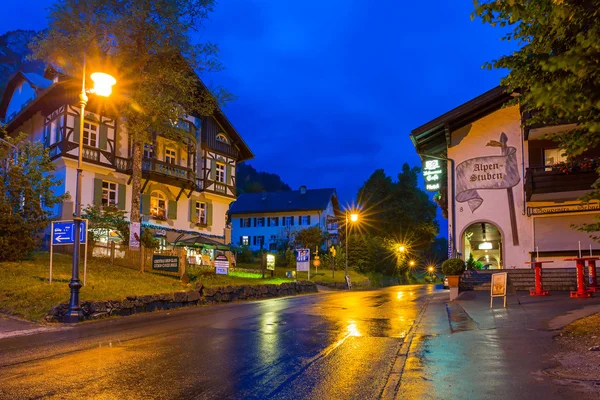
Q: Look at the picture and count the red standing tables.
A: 3